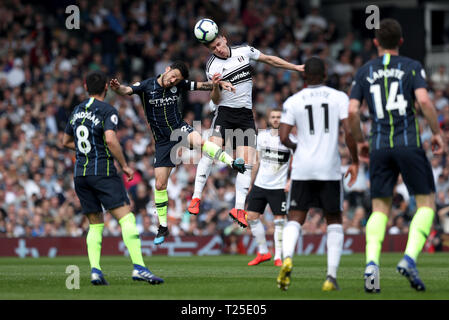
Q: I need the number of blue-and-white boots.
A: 4